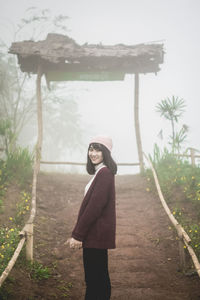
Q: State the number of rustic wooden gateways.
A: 1